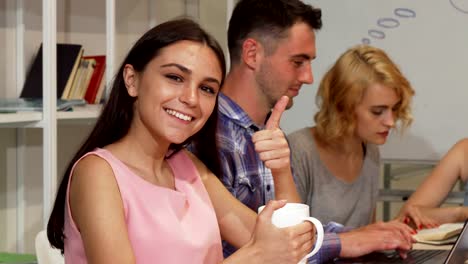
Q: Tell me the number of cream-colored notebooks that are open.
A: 1